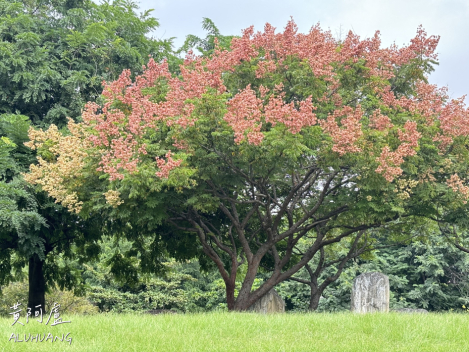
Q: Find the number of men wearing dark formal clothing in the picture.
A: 0